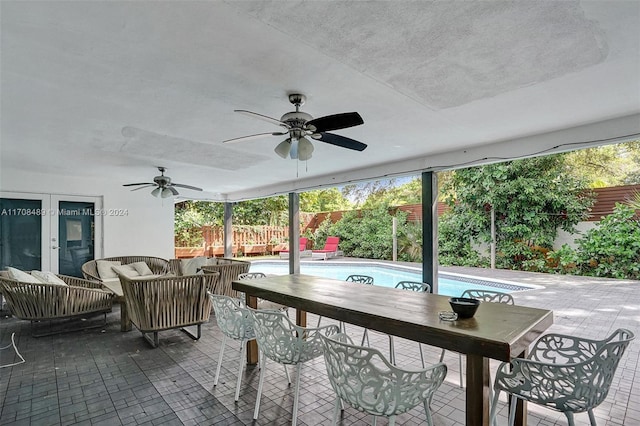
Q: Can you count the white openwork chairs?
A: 8